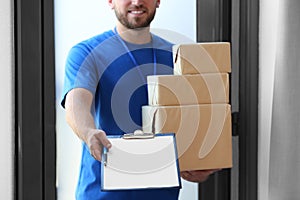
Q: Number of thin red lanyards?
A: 0